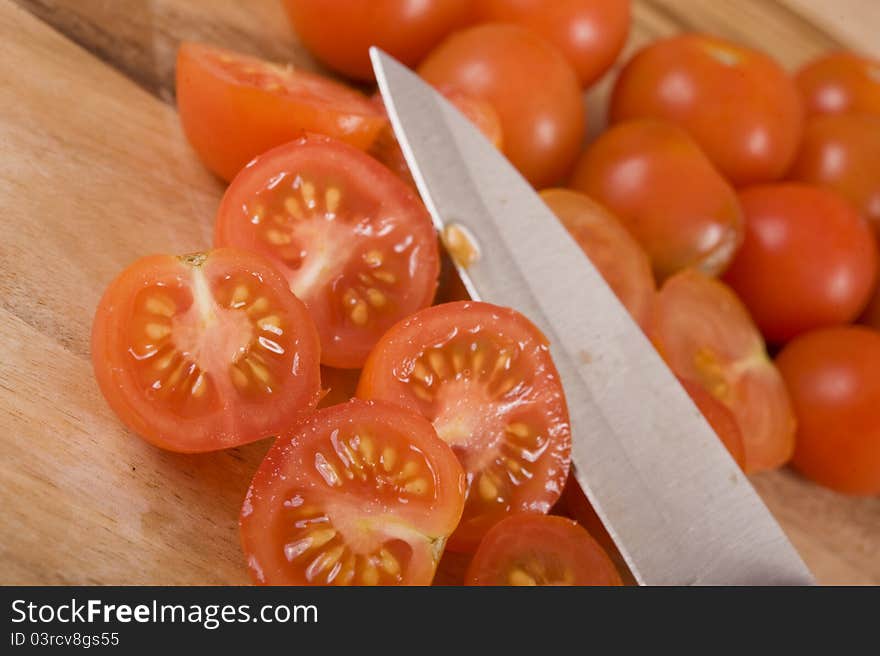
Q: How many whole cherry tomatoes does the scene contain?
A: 9